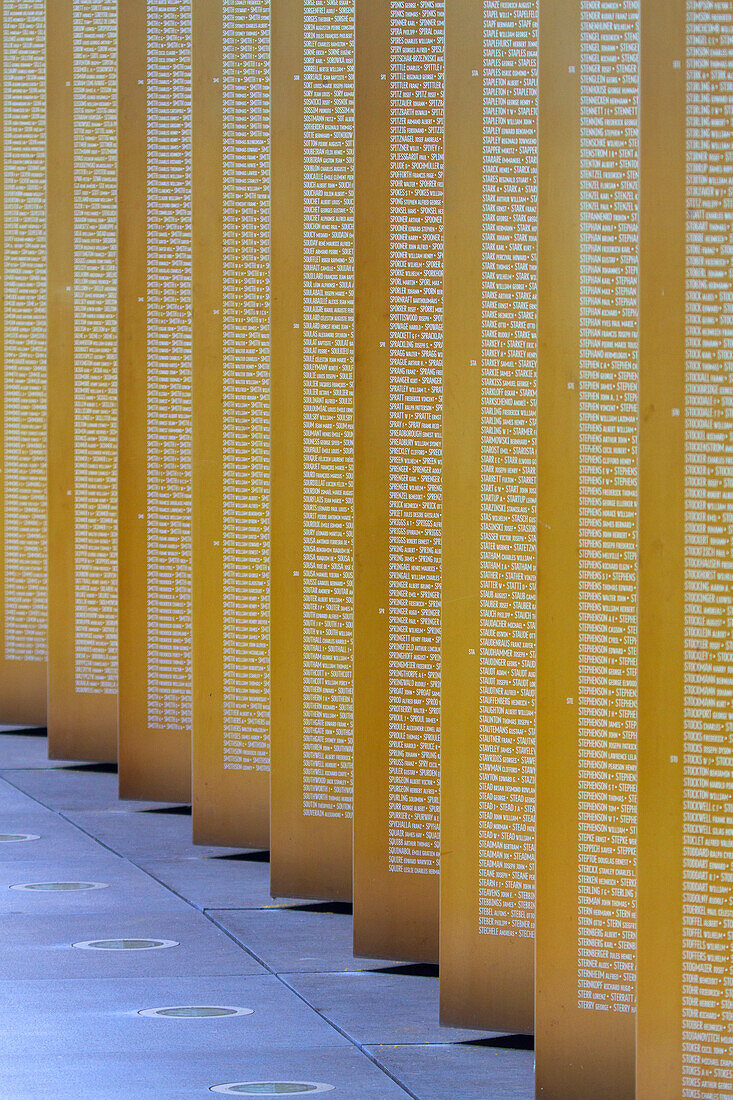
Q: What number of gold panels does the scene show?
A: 9